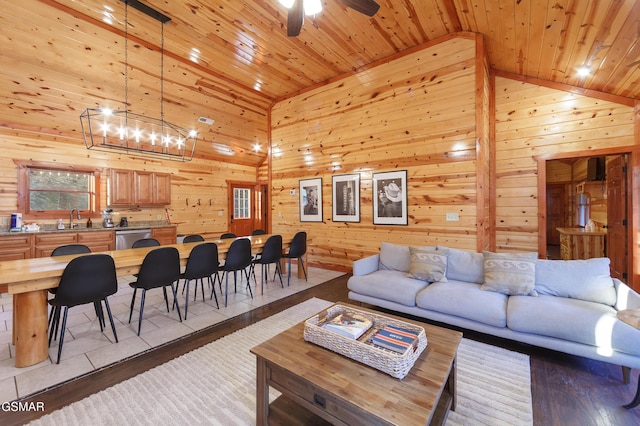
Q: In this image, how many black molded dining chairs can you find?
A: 11